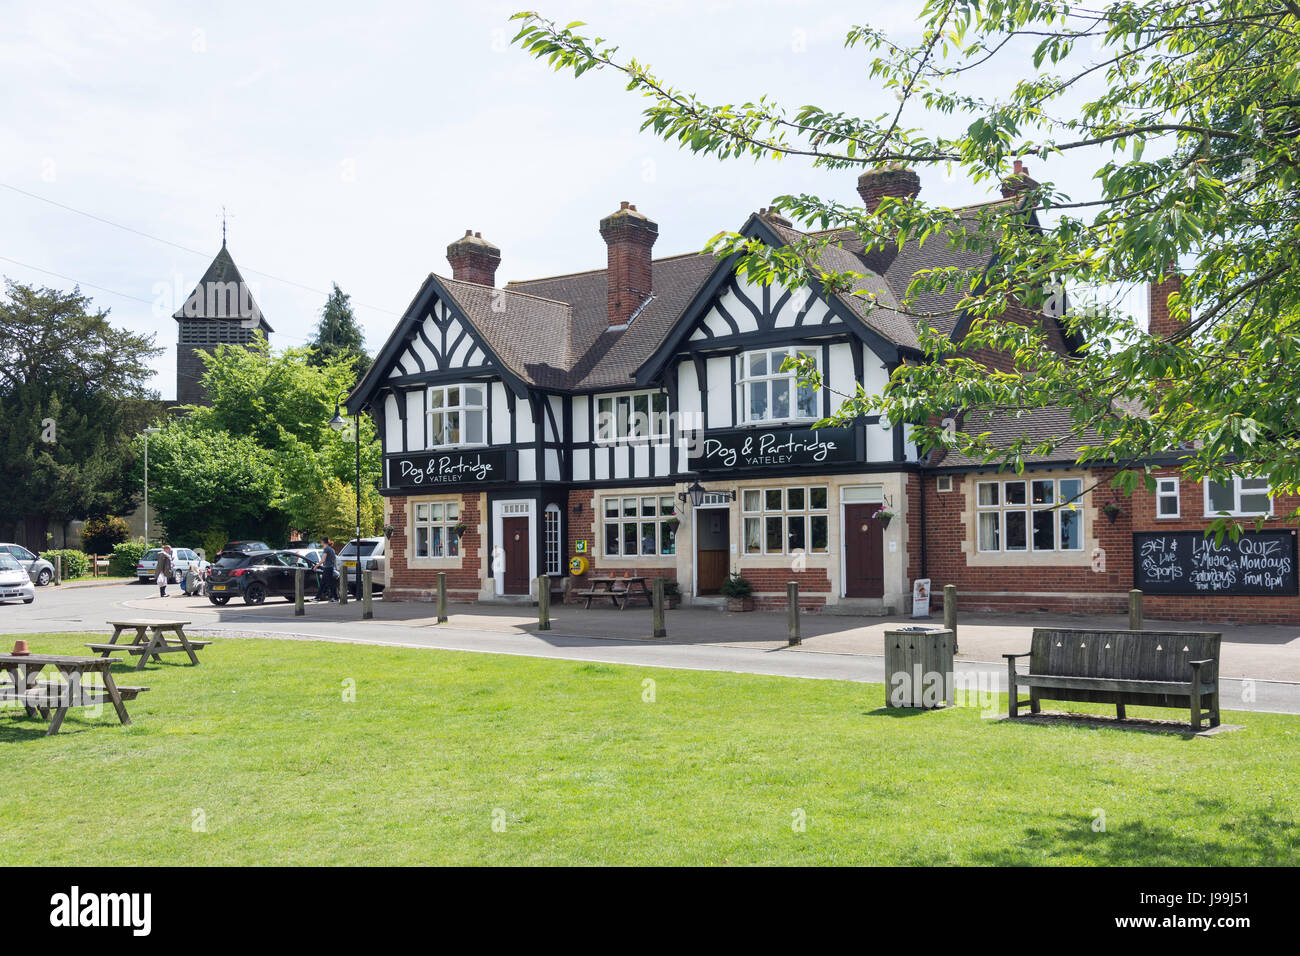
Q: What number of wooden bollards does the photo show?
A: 10